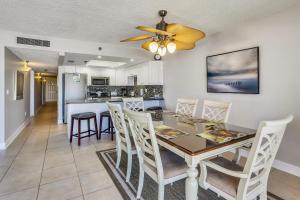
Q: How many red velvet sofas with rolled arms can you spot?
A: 0